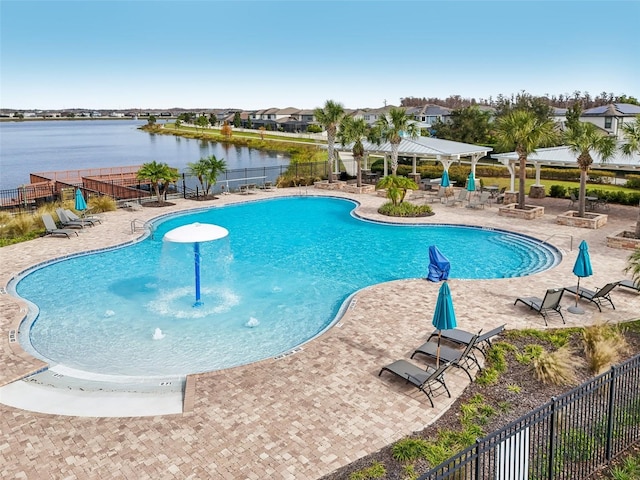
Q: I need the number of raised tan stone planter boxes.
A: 6